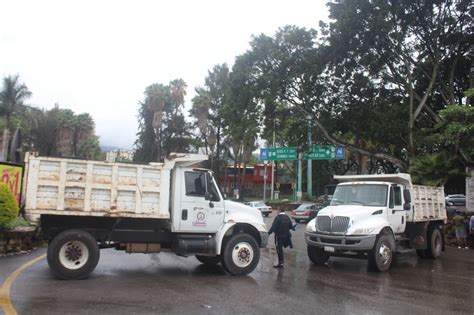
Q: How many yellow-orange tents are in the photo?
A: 0